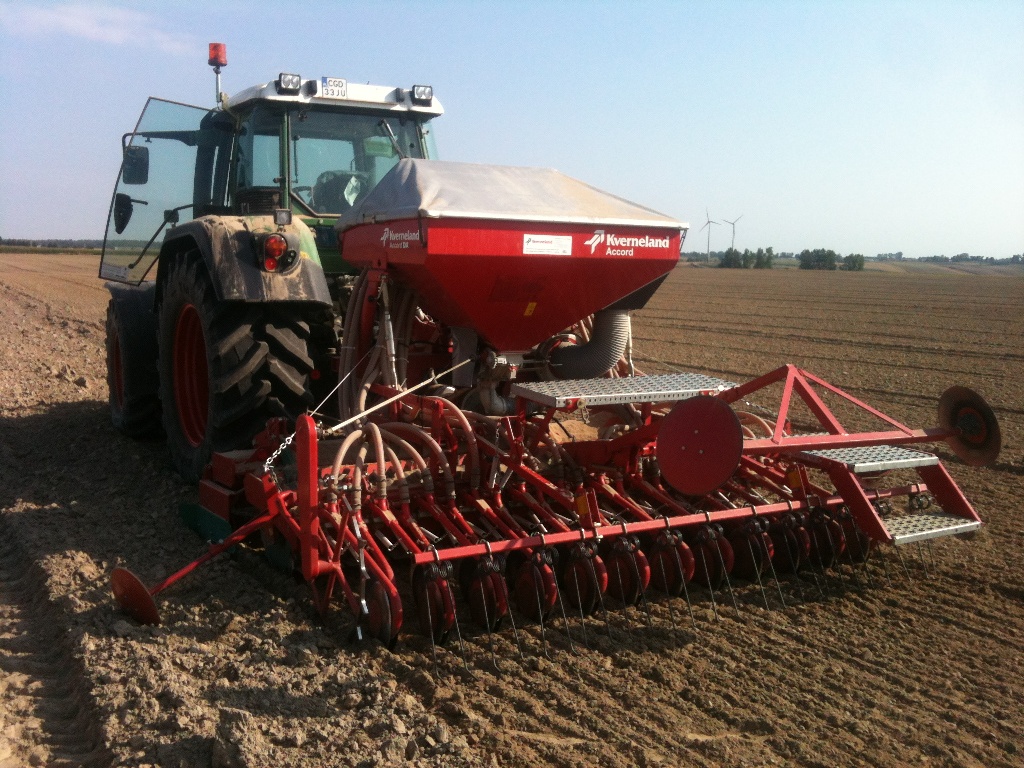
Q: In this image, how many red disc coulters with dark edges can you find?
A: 12